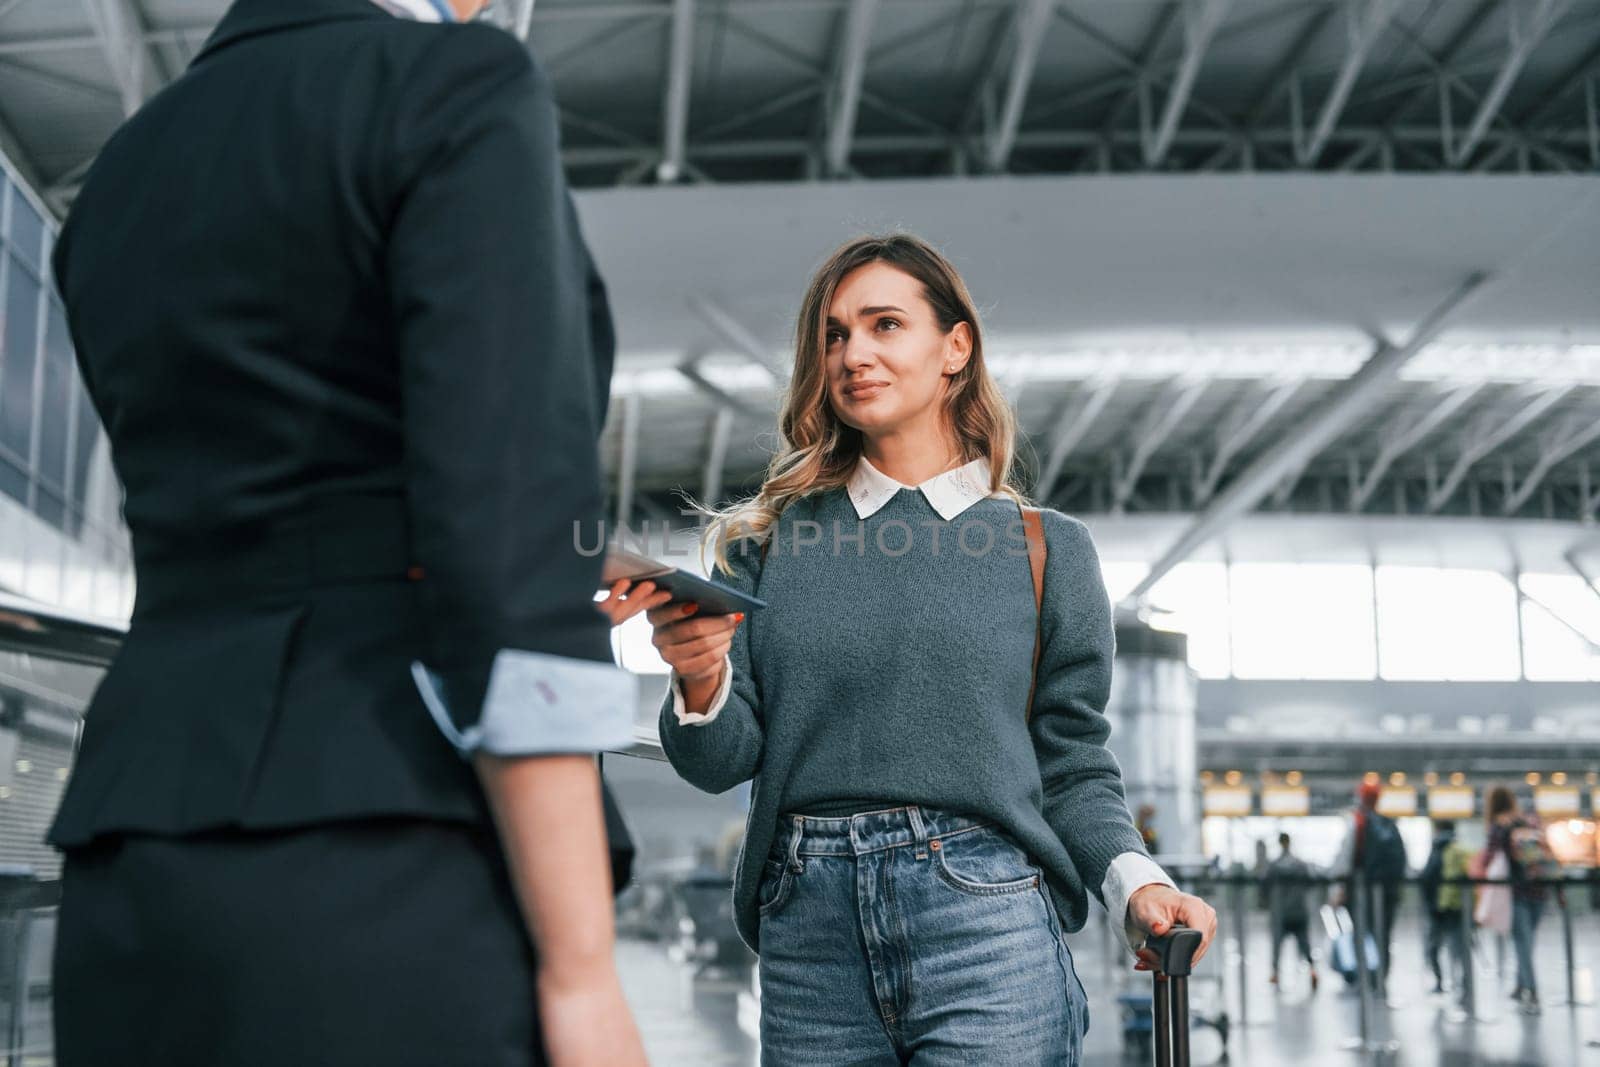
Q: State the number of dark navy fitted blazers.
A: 1